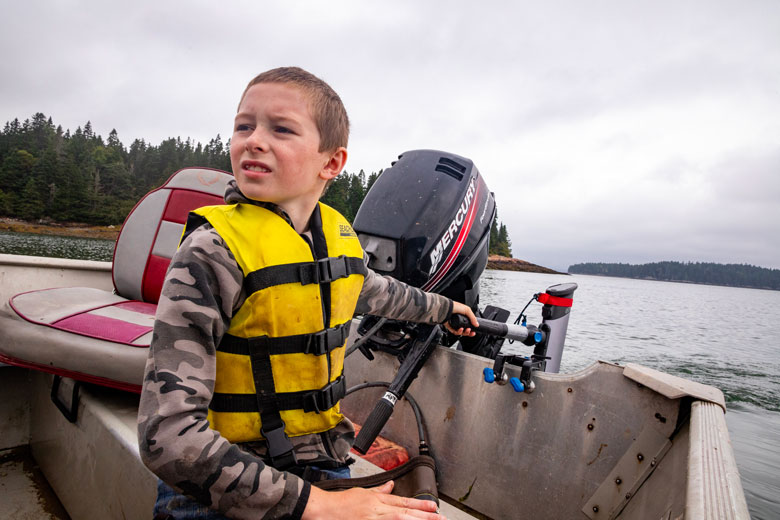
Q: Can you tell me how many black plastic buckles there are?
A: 4